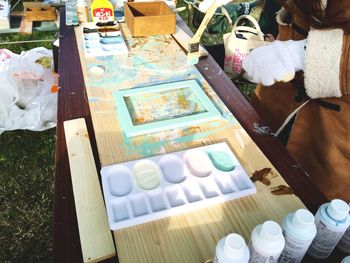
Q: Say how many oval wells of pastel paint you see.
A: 5